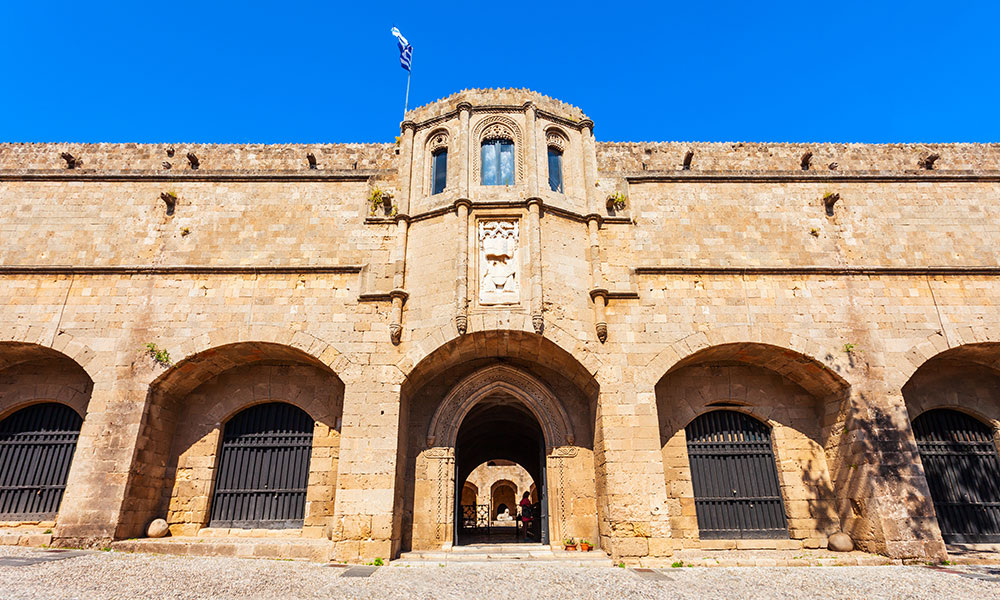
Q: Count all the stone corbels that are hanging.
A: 4